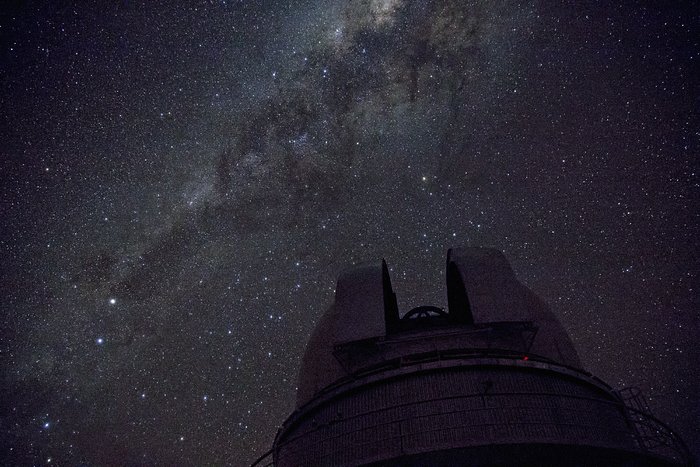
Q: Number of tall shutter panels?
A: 2